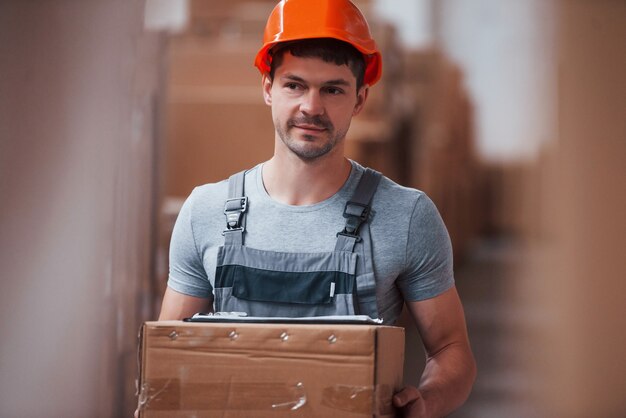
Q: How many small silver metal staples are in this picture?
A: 4